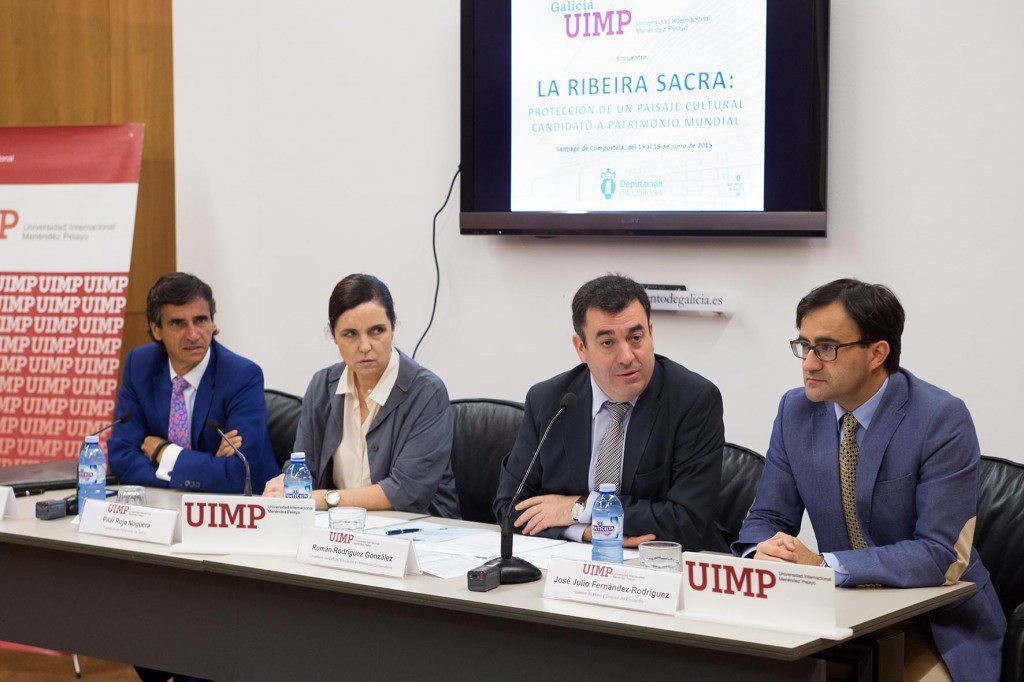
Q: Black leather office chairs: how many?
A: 4